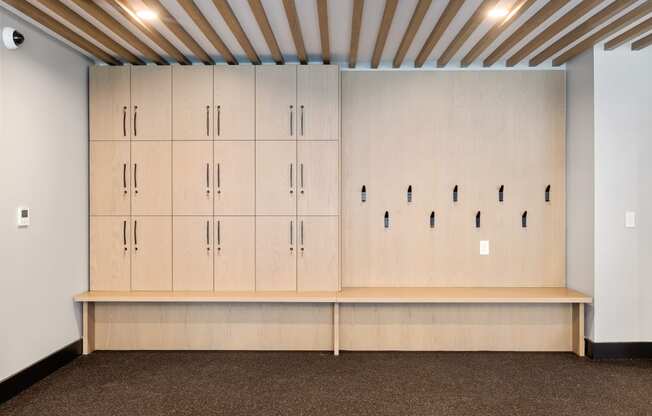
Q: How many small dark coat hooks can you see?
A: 9